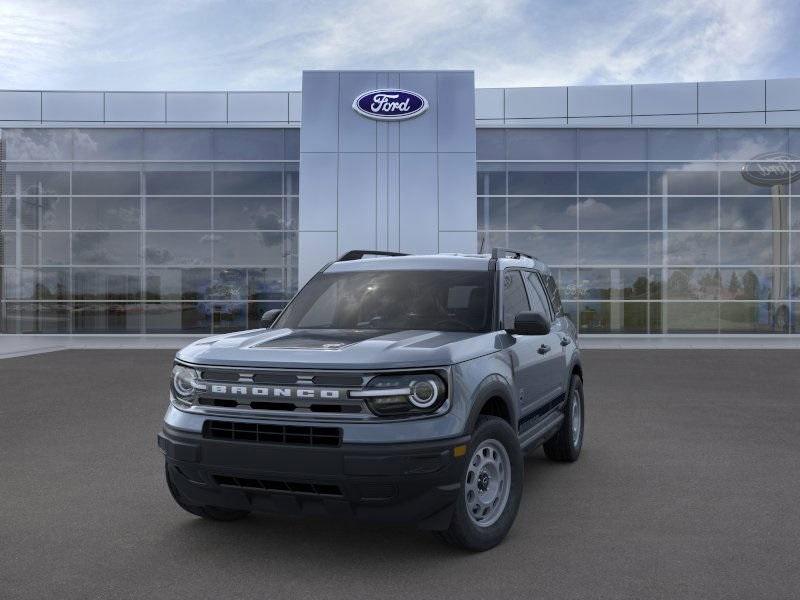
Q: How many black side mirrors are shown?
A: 2